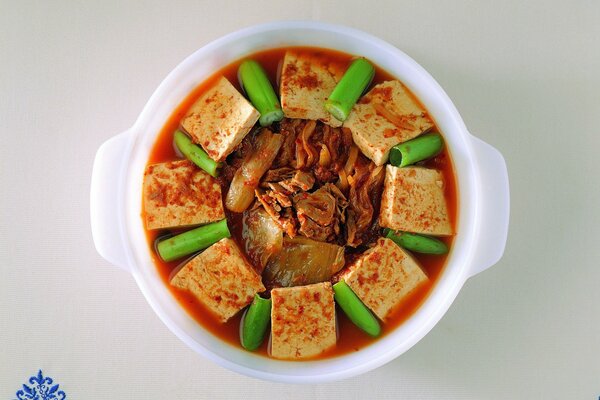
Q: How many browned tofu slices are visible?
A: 8